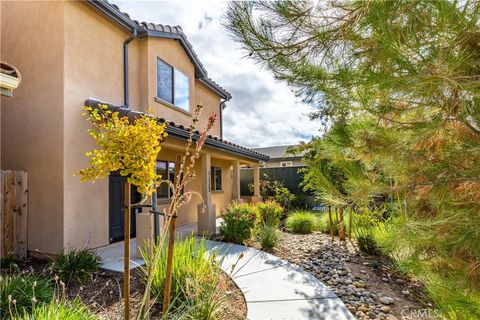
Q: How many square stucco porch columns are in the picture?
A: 4